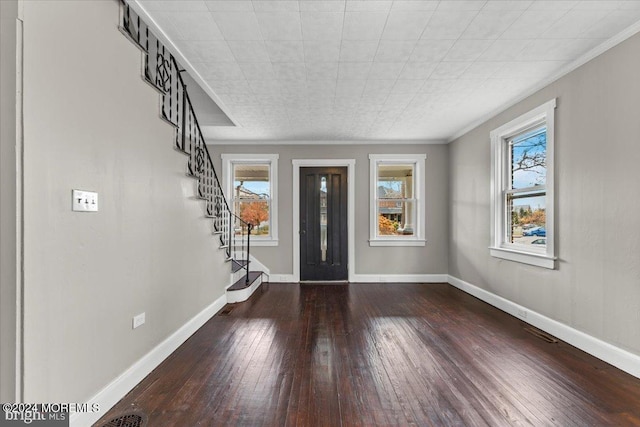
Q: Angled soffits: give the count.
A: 1